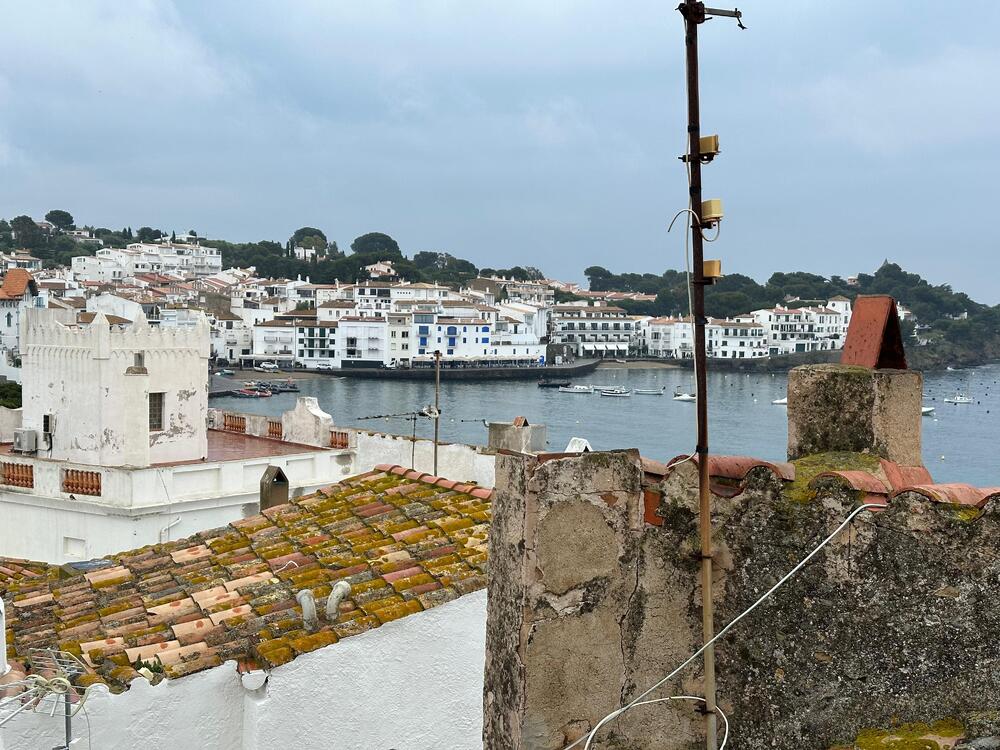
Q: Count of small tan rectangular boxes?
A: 3